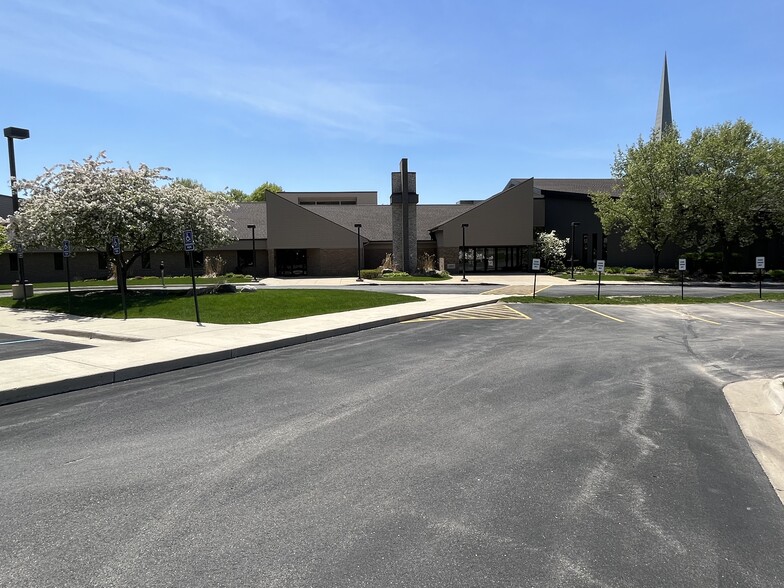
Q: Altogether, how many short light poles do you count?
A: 4